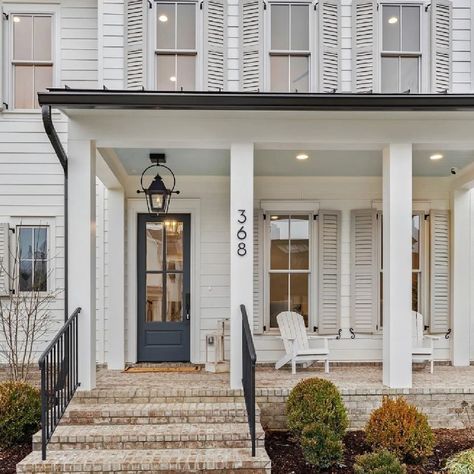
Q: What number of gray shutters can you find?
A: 11